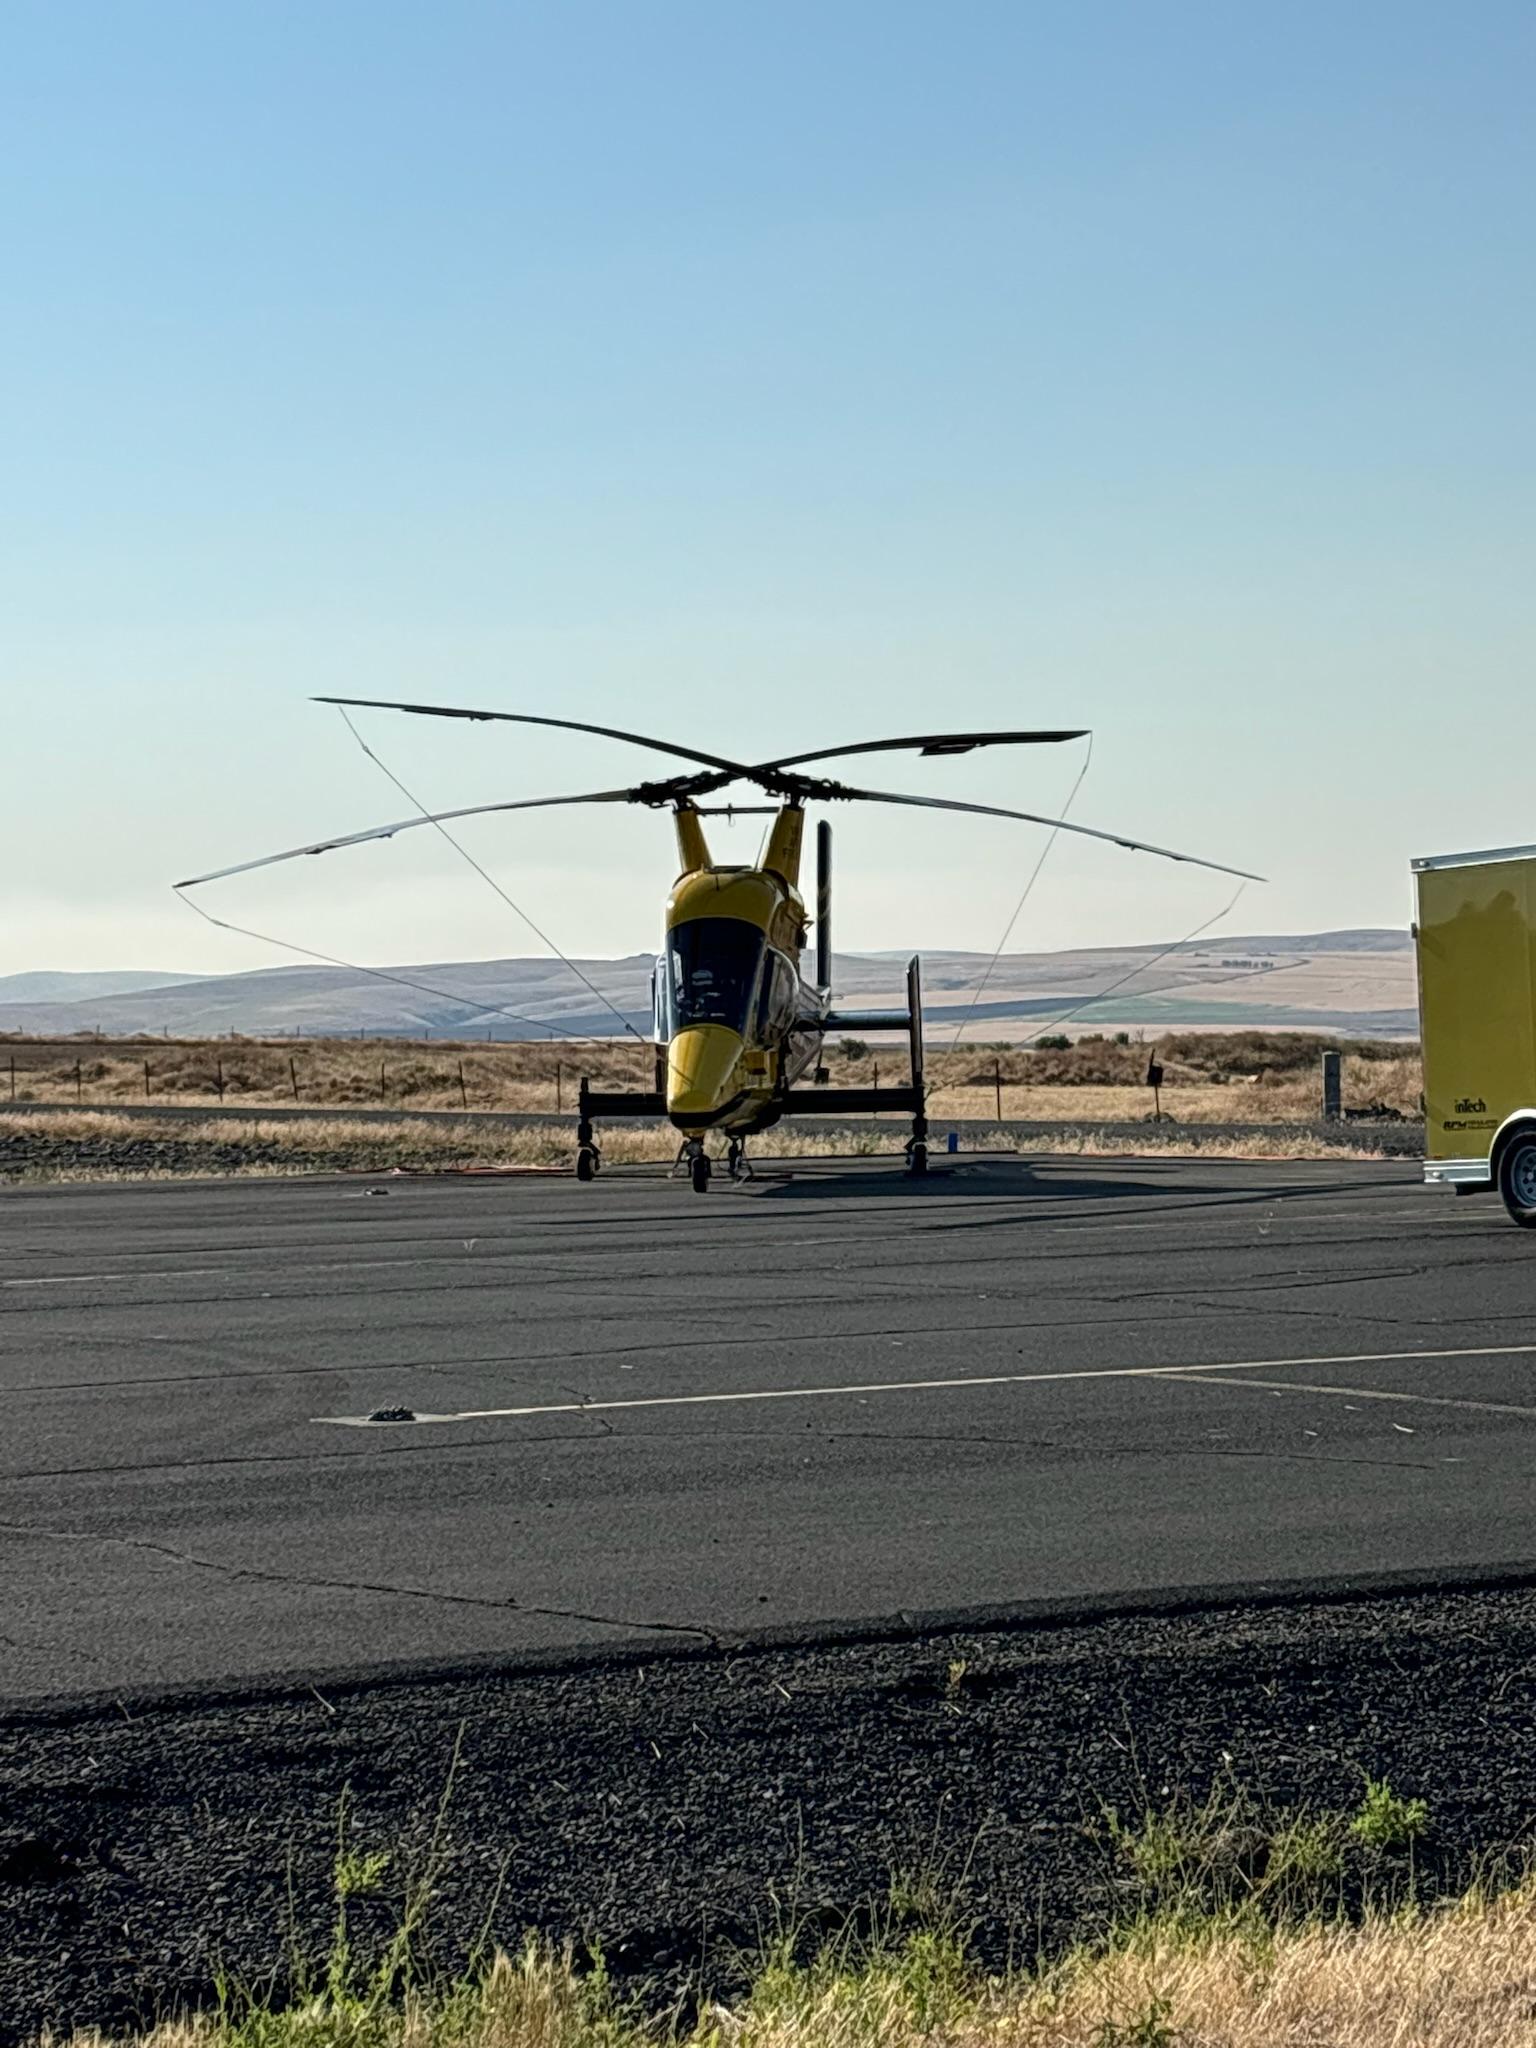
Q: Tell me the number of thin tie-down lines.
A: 4